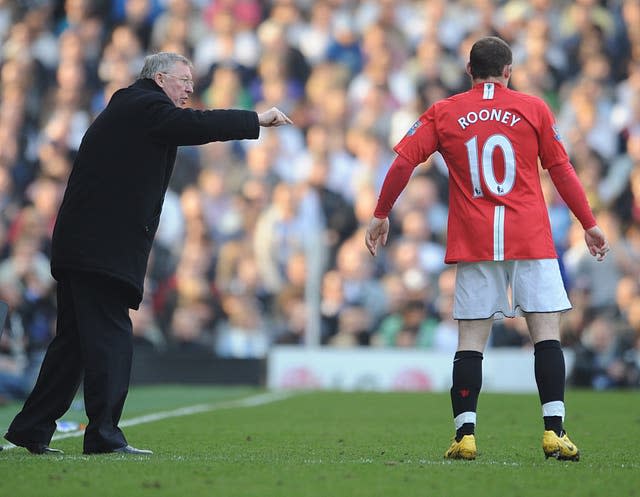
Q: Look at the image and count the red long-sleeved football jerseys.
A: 1